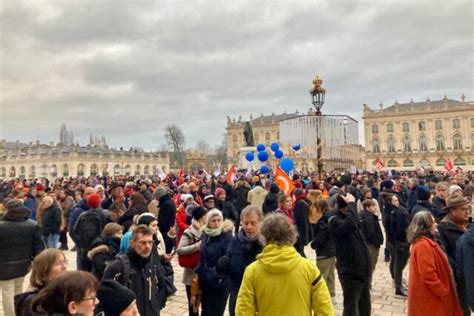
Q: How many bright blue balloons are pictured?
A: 8